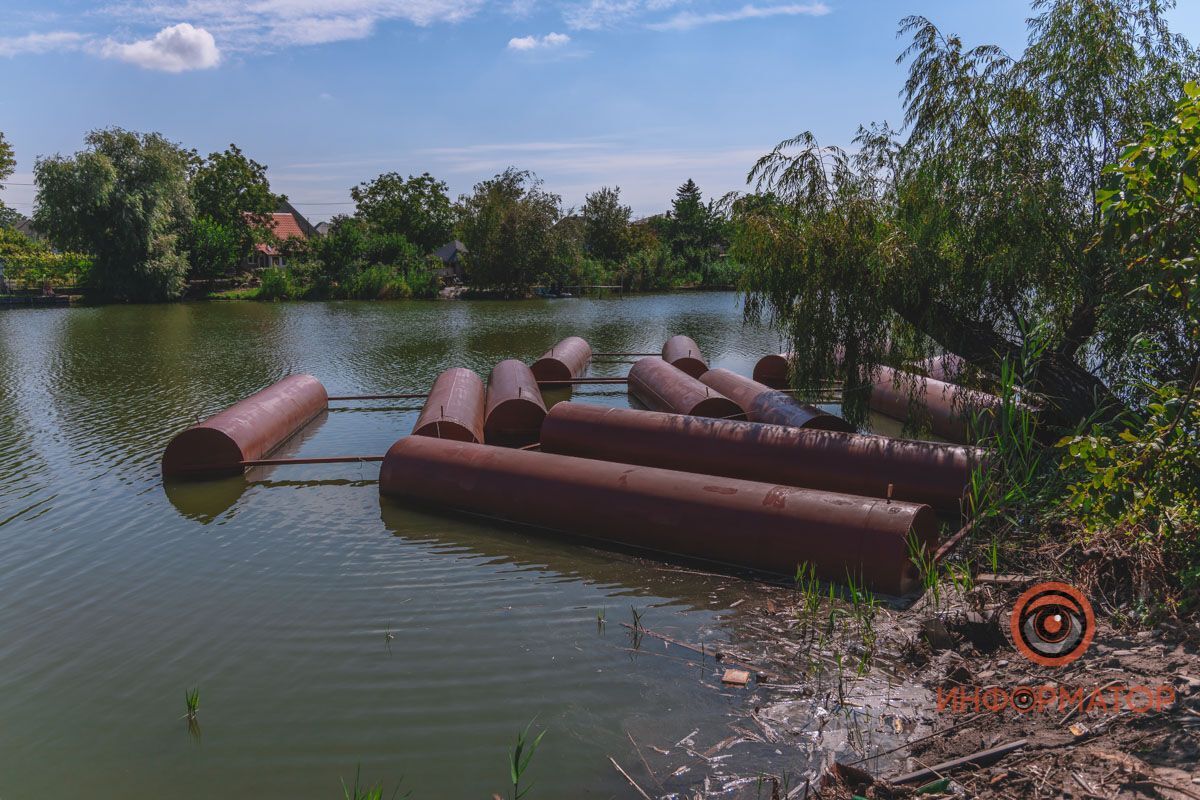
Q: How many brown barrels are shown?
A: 12